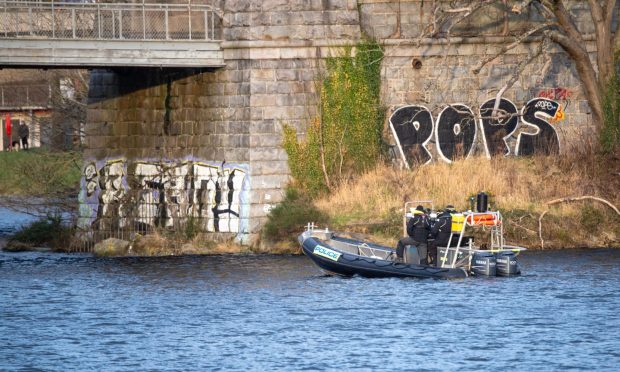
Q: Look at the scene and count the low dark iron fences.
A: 1